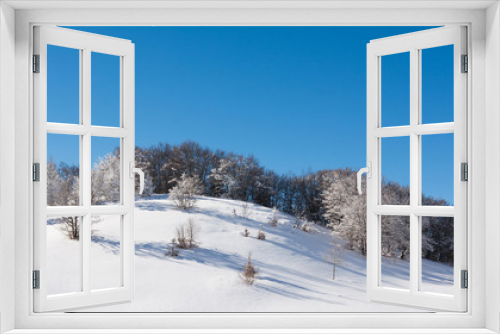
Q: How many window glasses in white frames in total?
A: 12